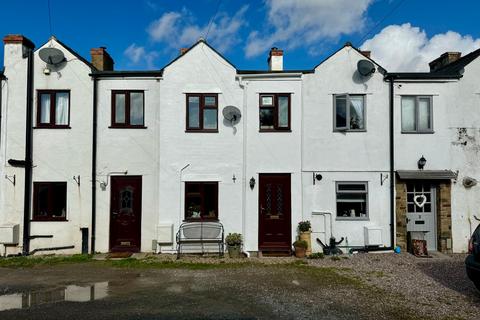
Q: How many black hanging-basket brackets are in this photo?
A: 4